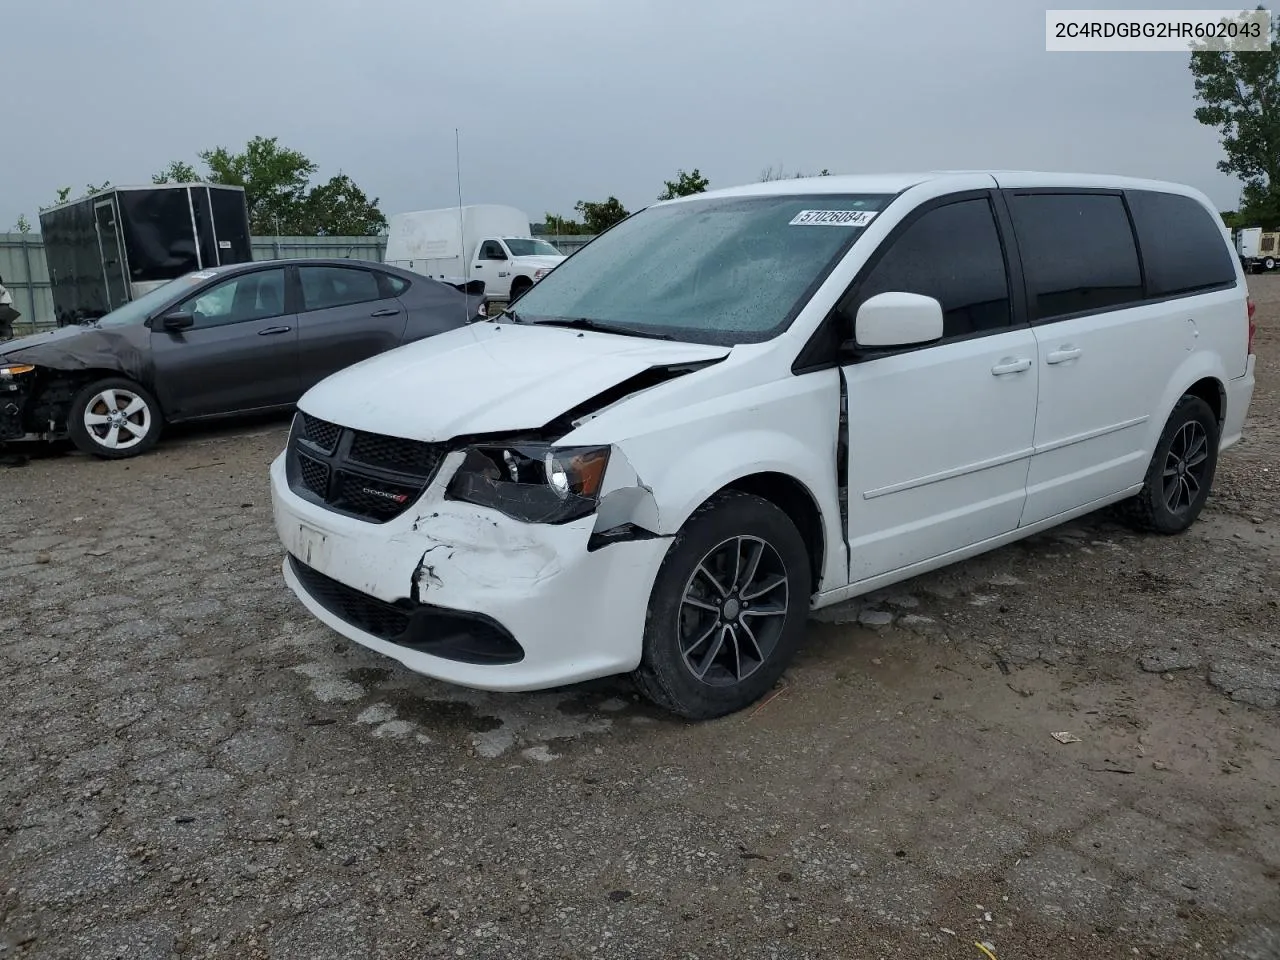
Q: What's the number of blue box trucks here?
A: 0